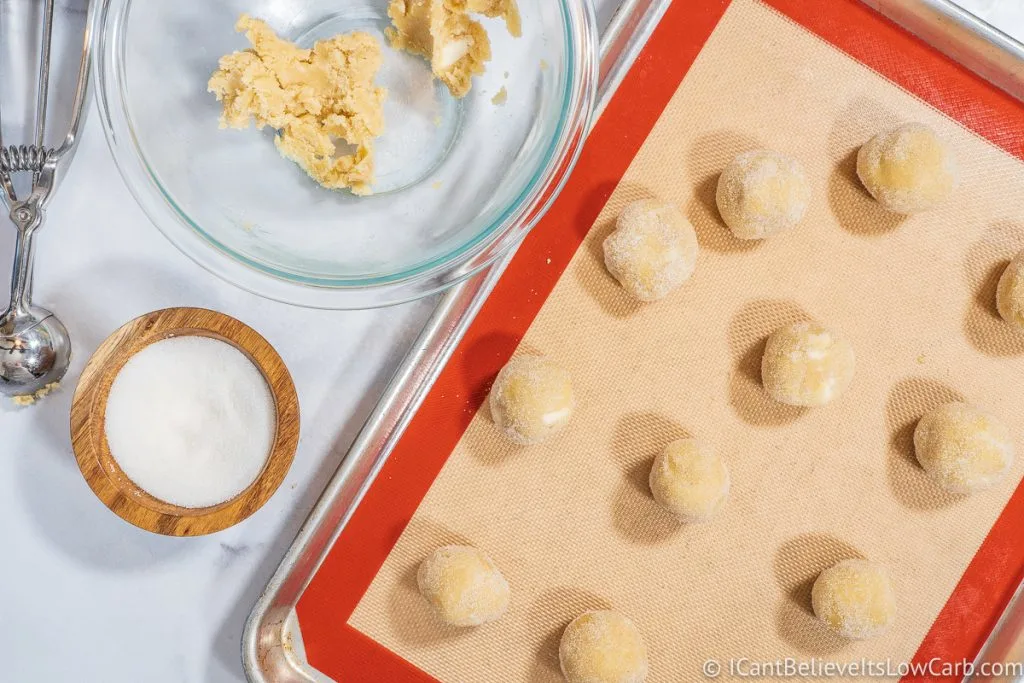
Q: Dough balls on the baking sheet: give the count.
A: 11